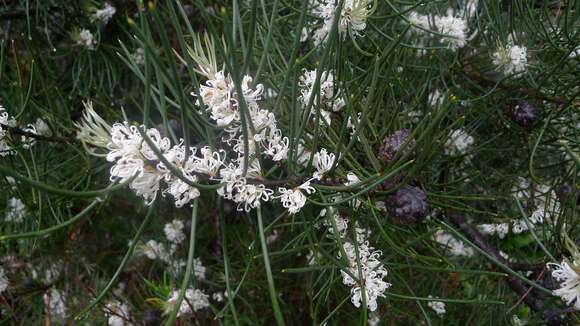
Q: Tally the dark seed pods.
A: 3